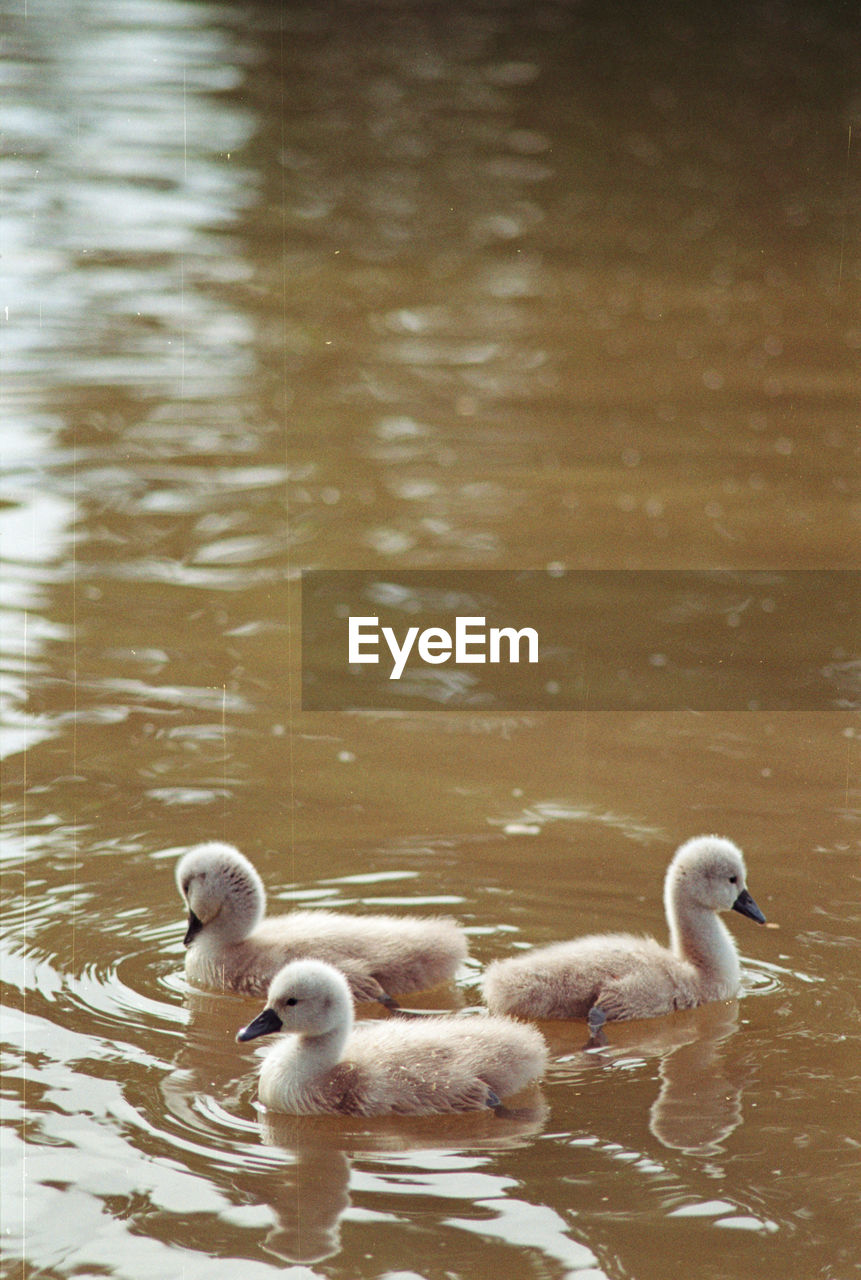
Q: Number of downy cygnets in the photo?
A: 3